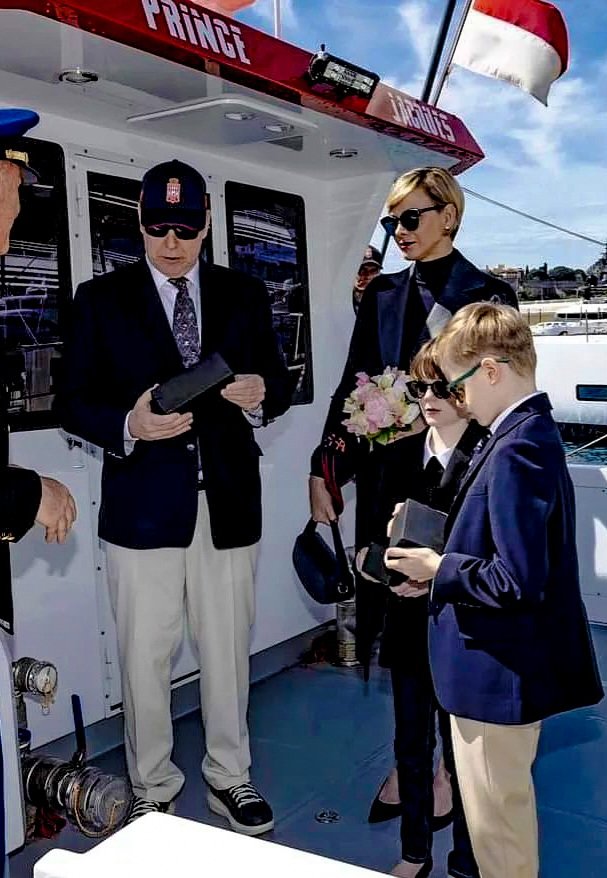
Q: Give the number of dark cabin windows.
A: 3